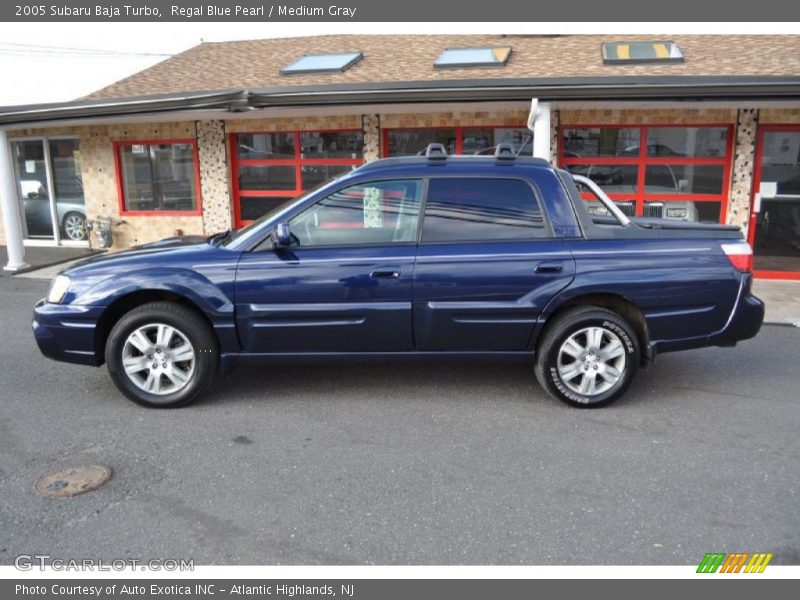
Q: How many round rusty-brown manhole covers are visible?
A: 1